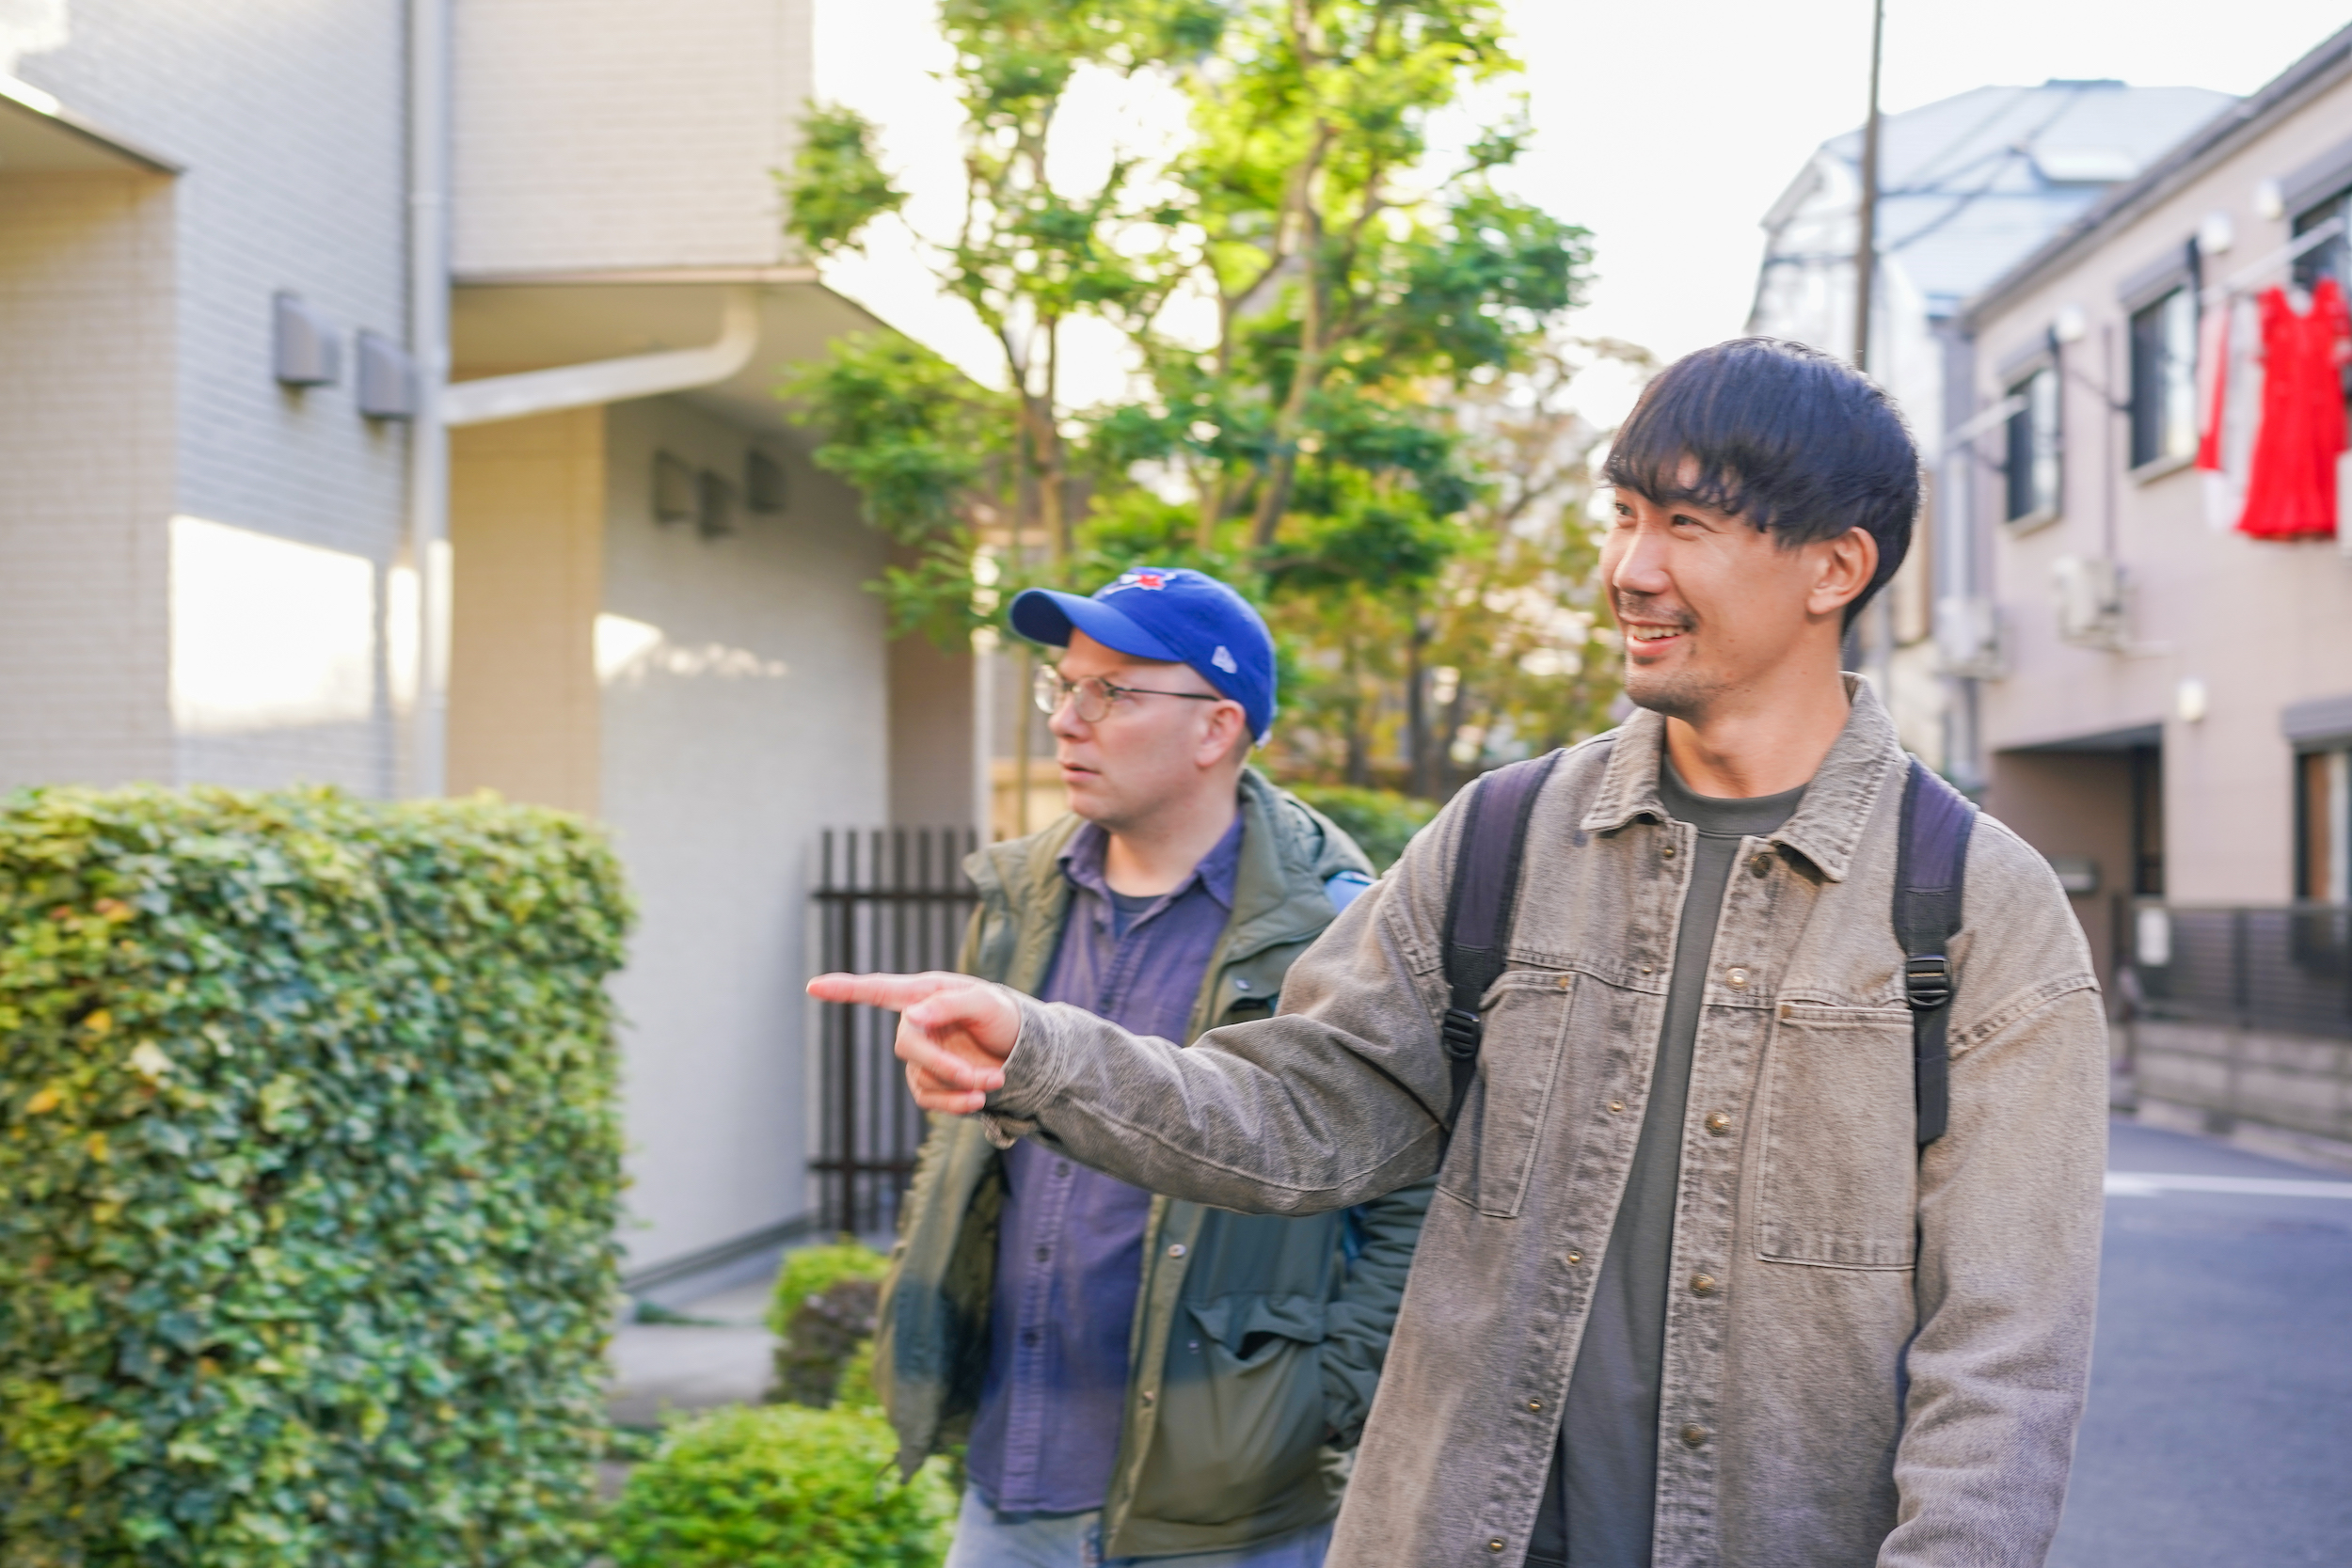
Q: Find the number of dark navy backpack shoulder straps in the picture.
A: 2